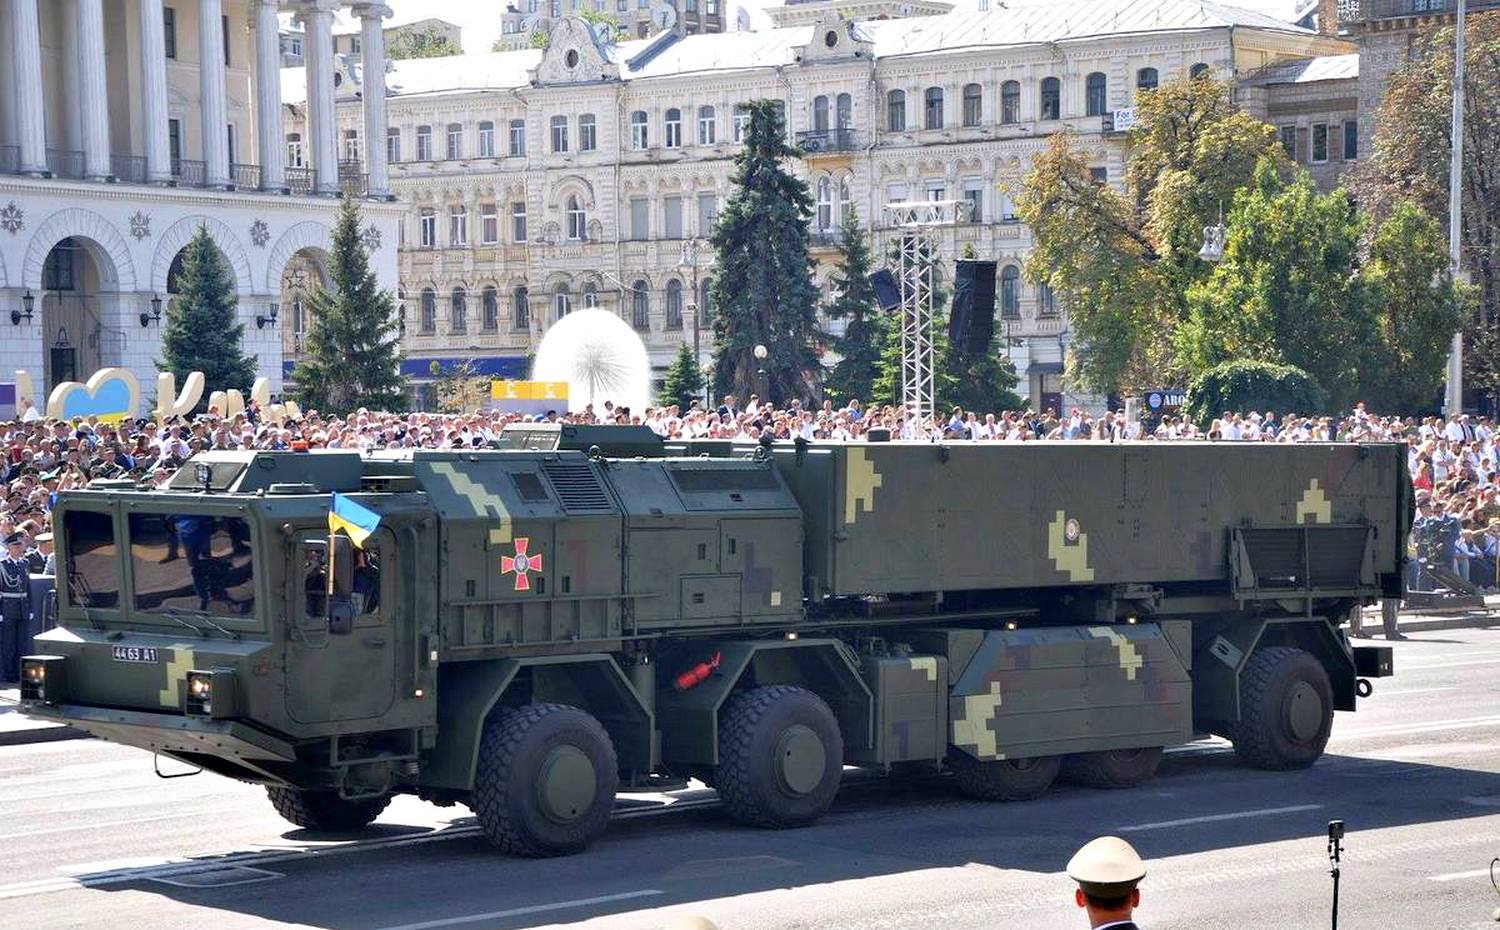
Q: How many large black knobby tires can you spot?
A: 6